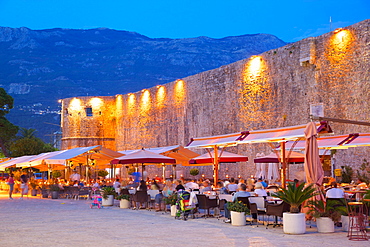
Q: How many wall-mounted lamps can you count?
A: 9